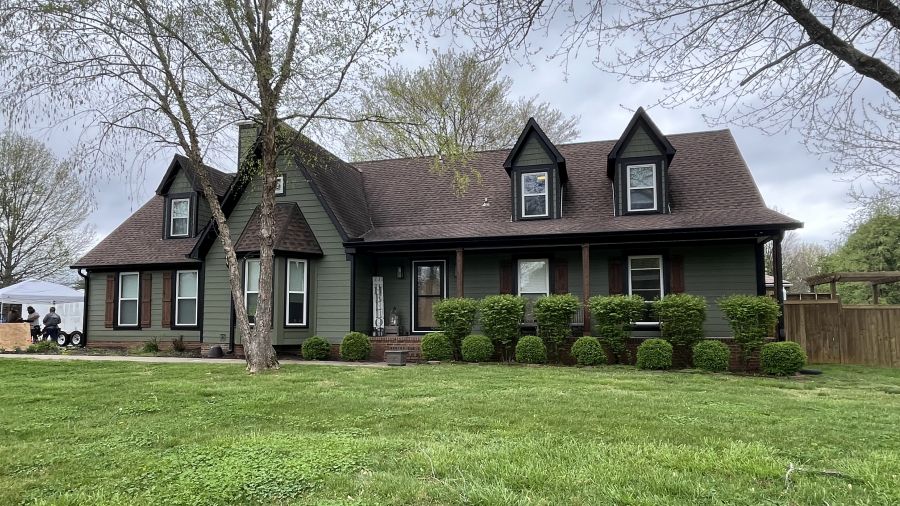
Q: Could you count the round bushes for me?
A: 9